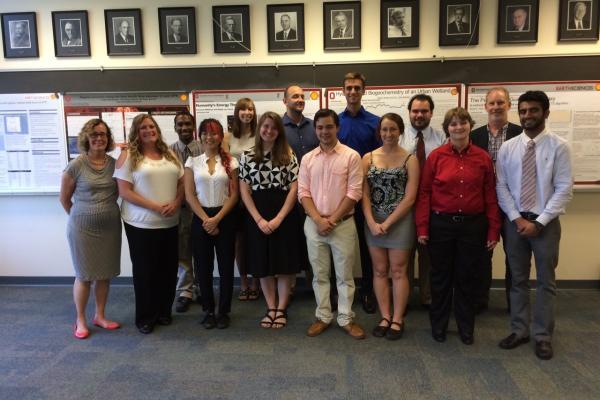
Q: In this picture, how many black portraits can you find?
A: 11